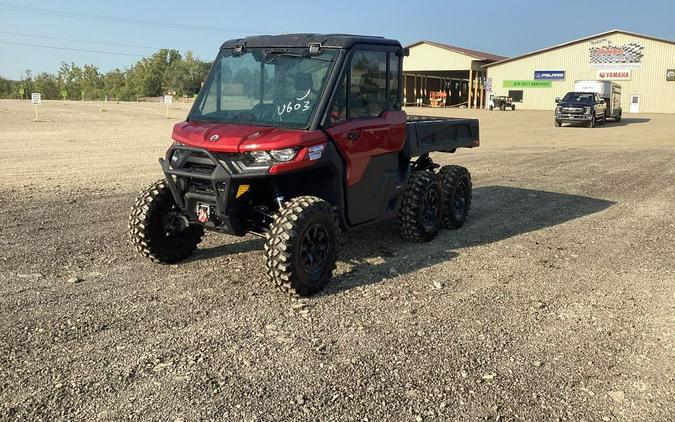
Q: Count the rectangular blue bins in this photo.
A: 0